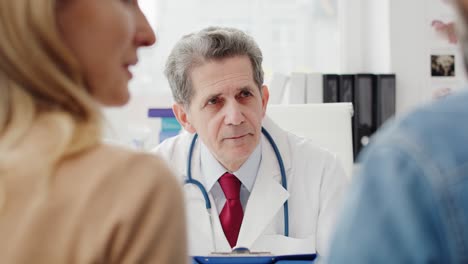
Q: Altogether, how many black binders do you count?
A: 4